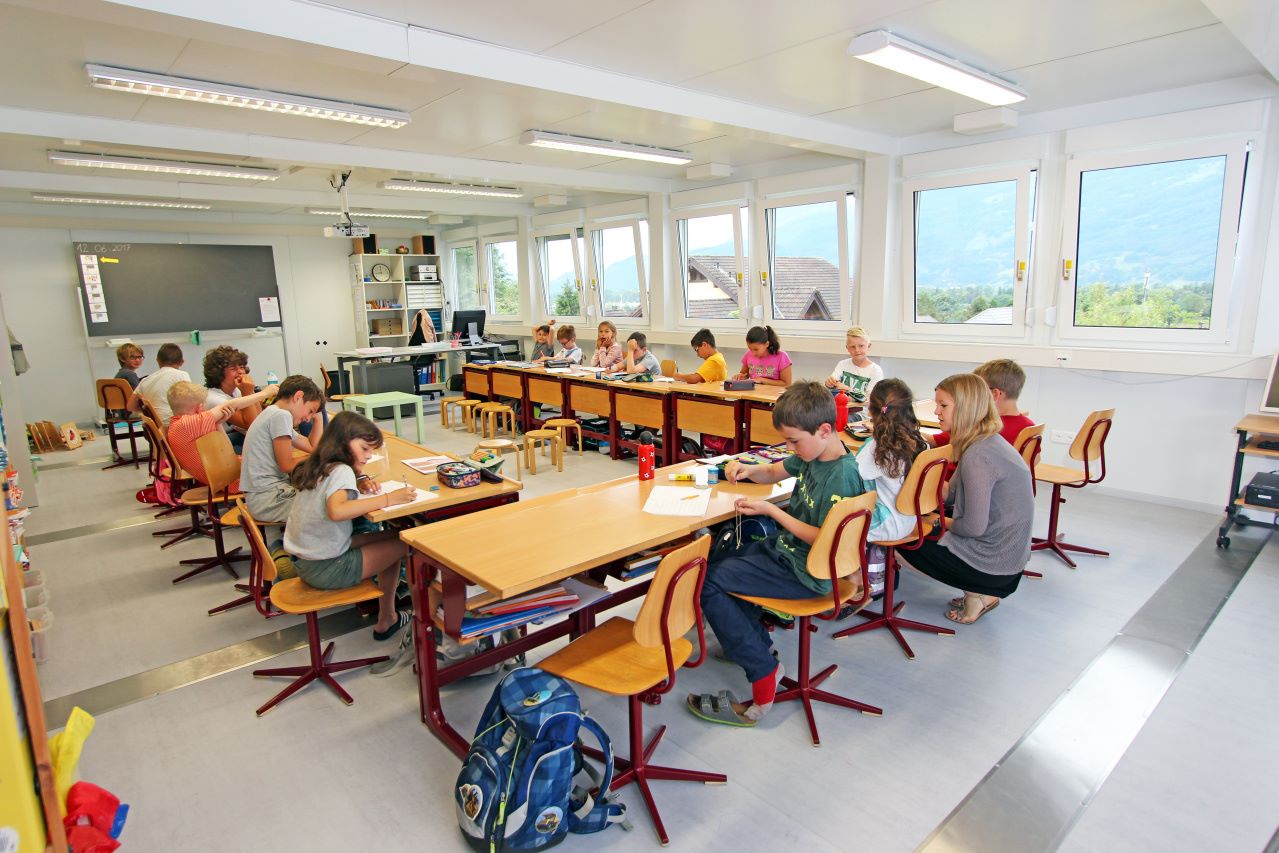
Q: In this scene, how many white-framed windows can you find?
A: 8